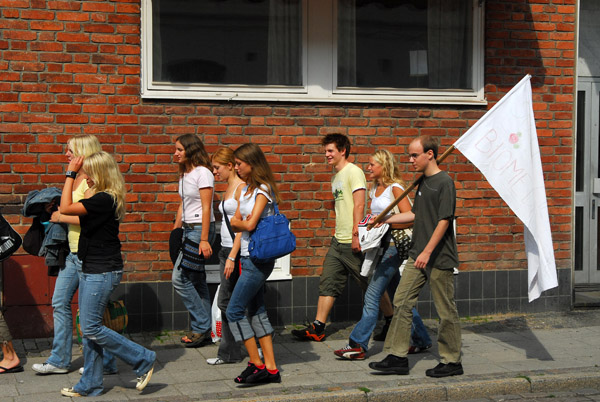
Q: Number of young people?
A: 8